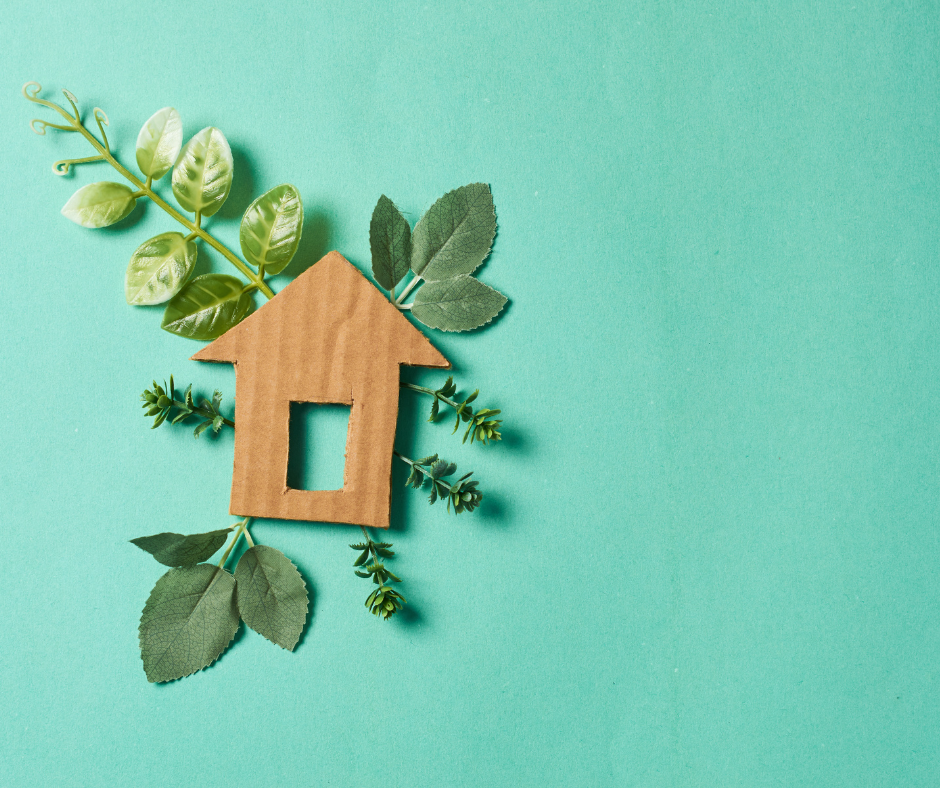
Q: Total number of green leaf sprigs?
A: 7